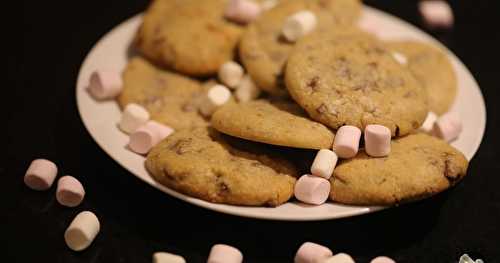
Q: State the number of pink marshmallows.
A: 13